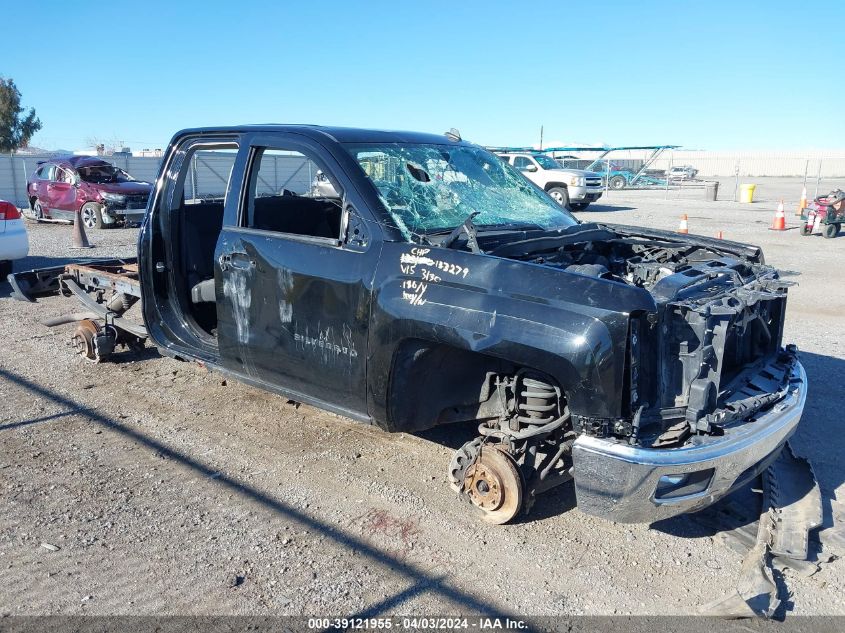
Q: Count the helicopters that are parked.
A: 0